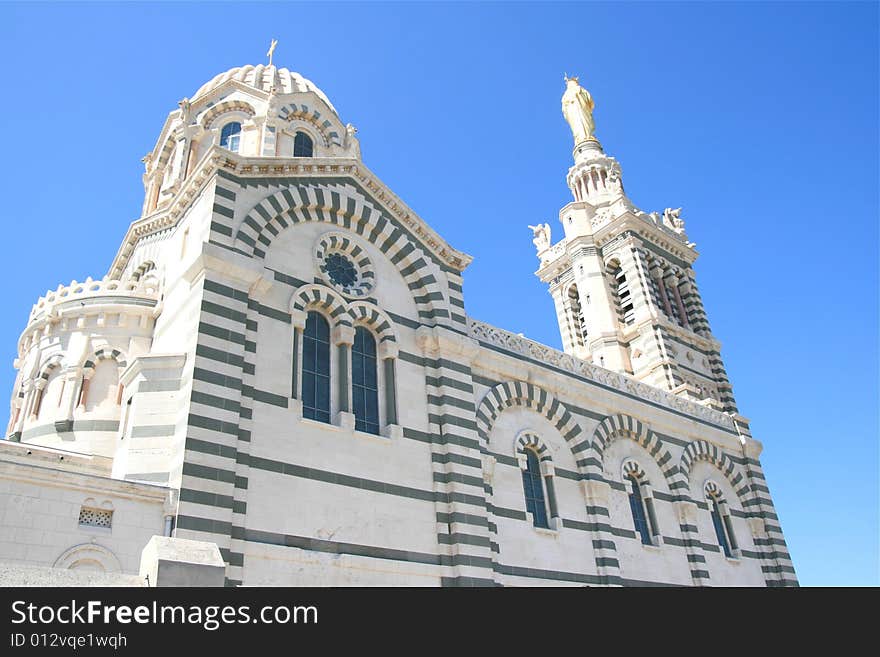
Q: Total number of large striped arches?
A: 4